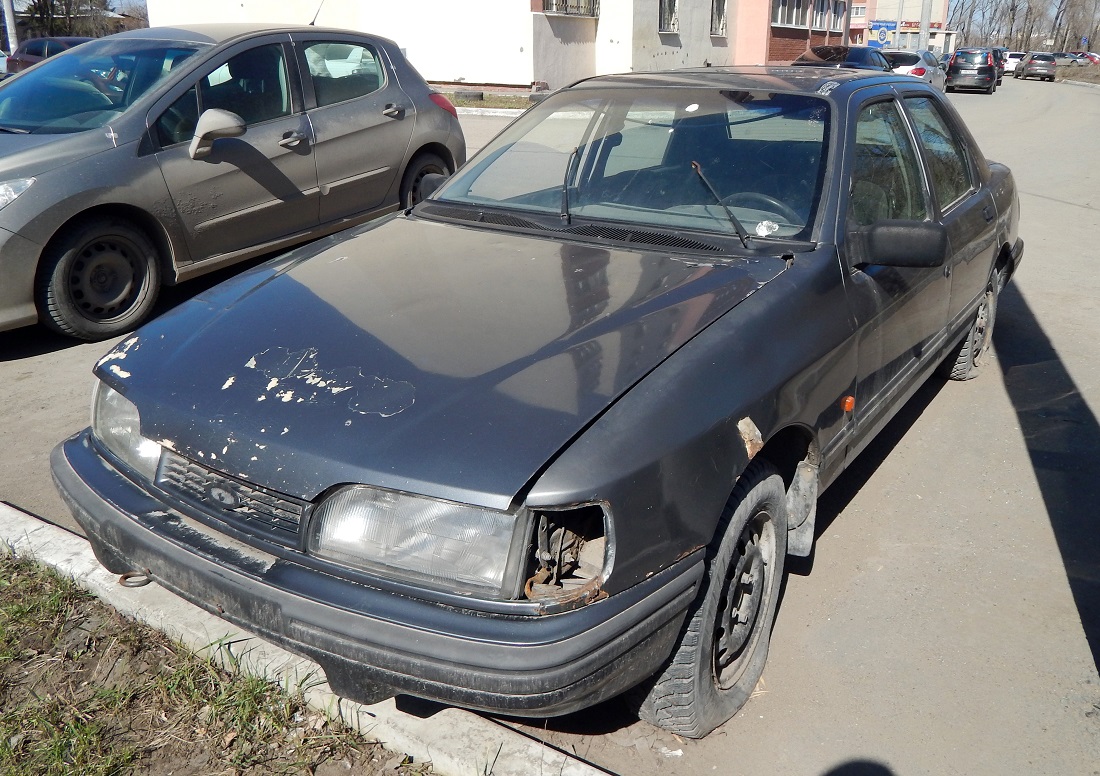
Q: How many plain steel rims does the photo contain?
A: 4